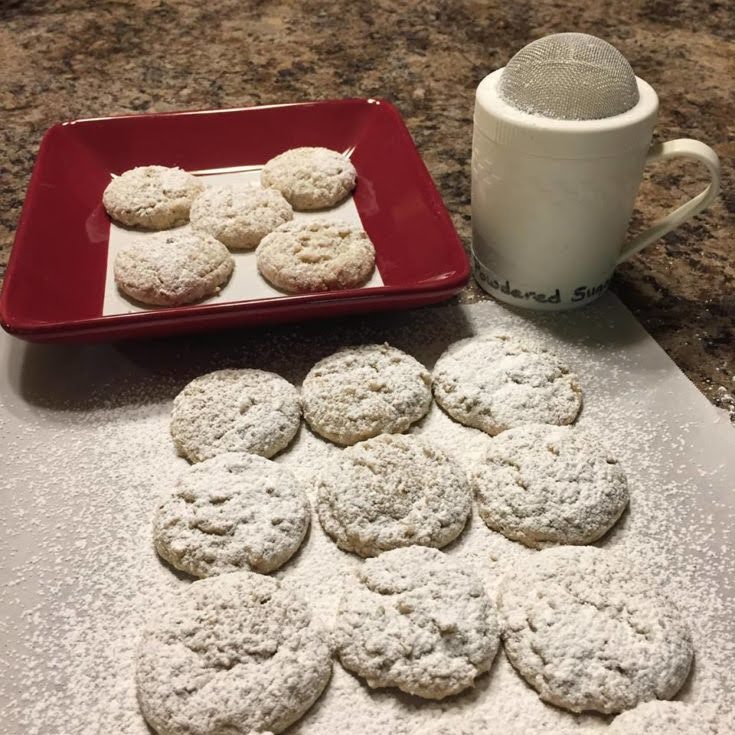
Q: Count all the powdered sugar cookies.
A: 15